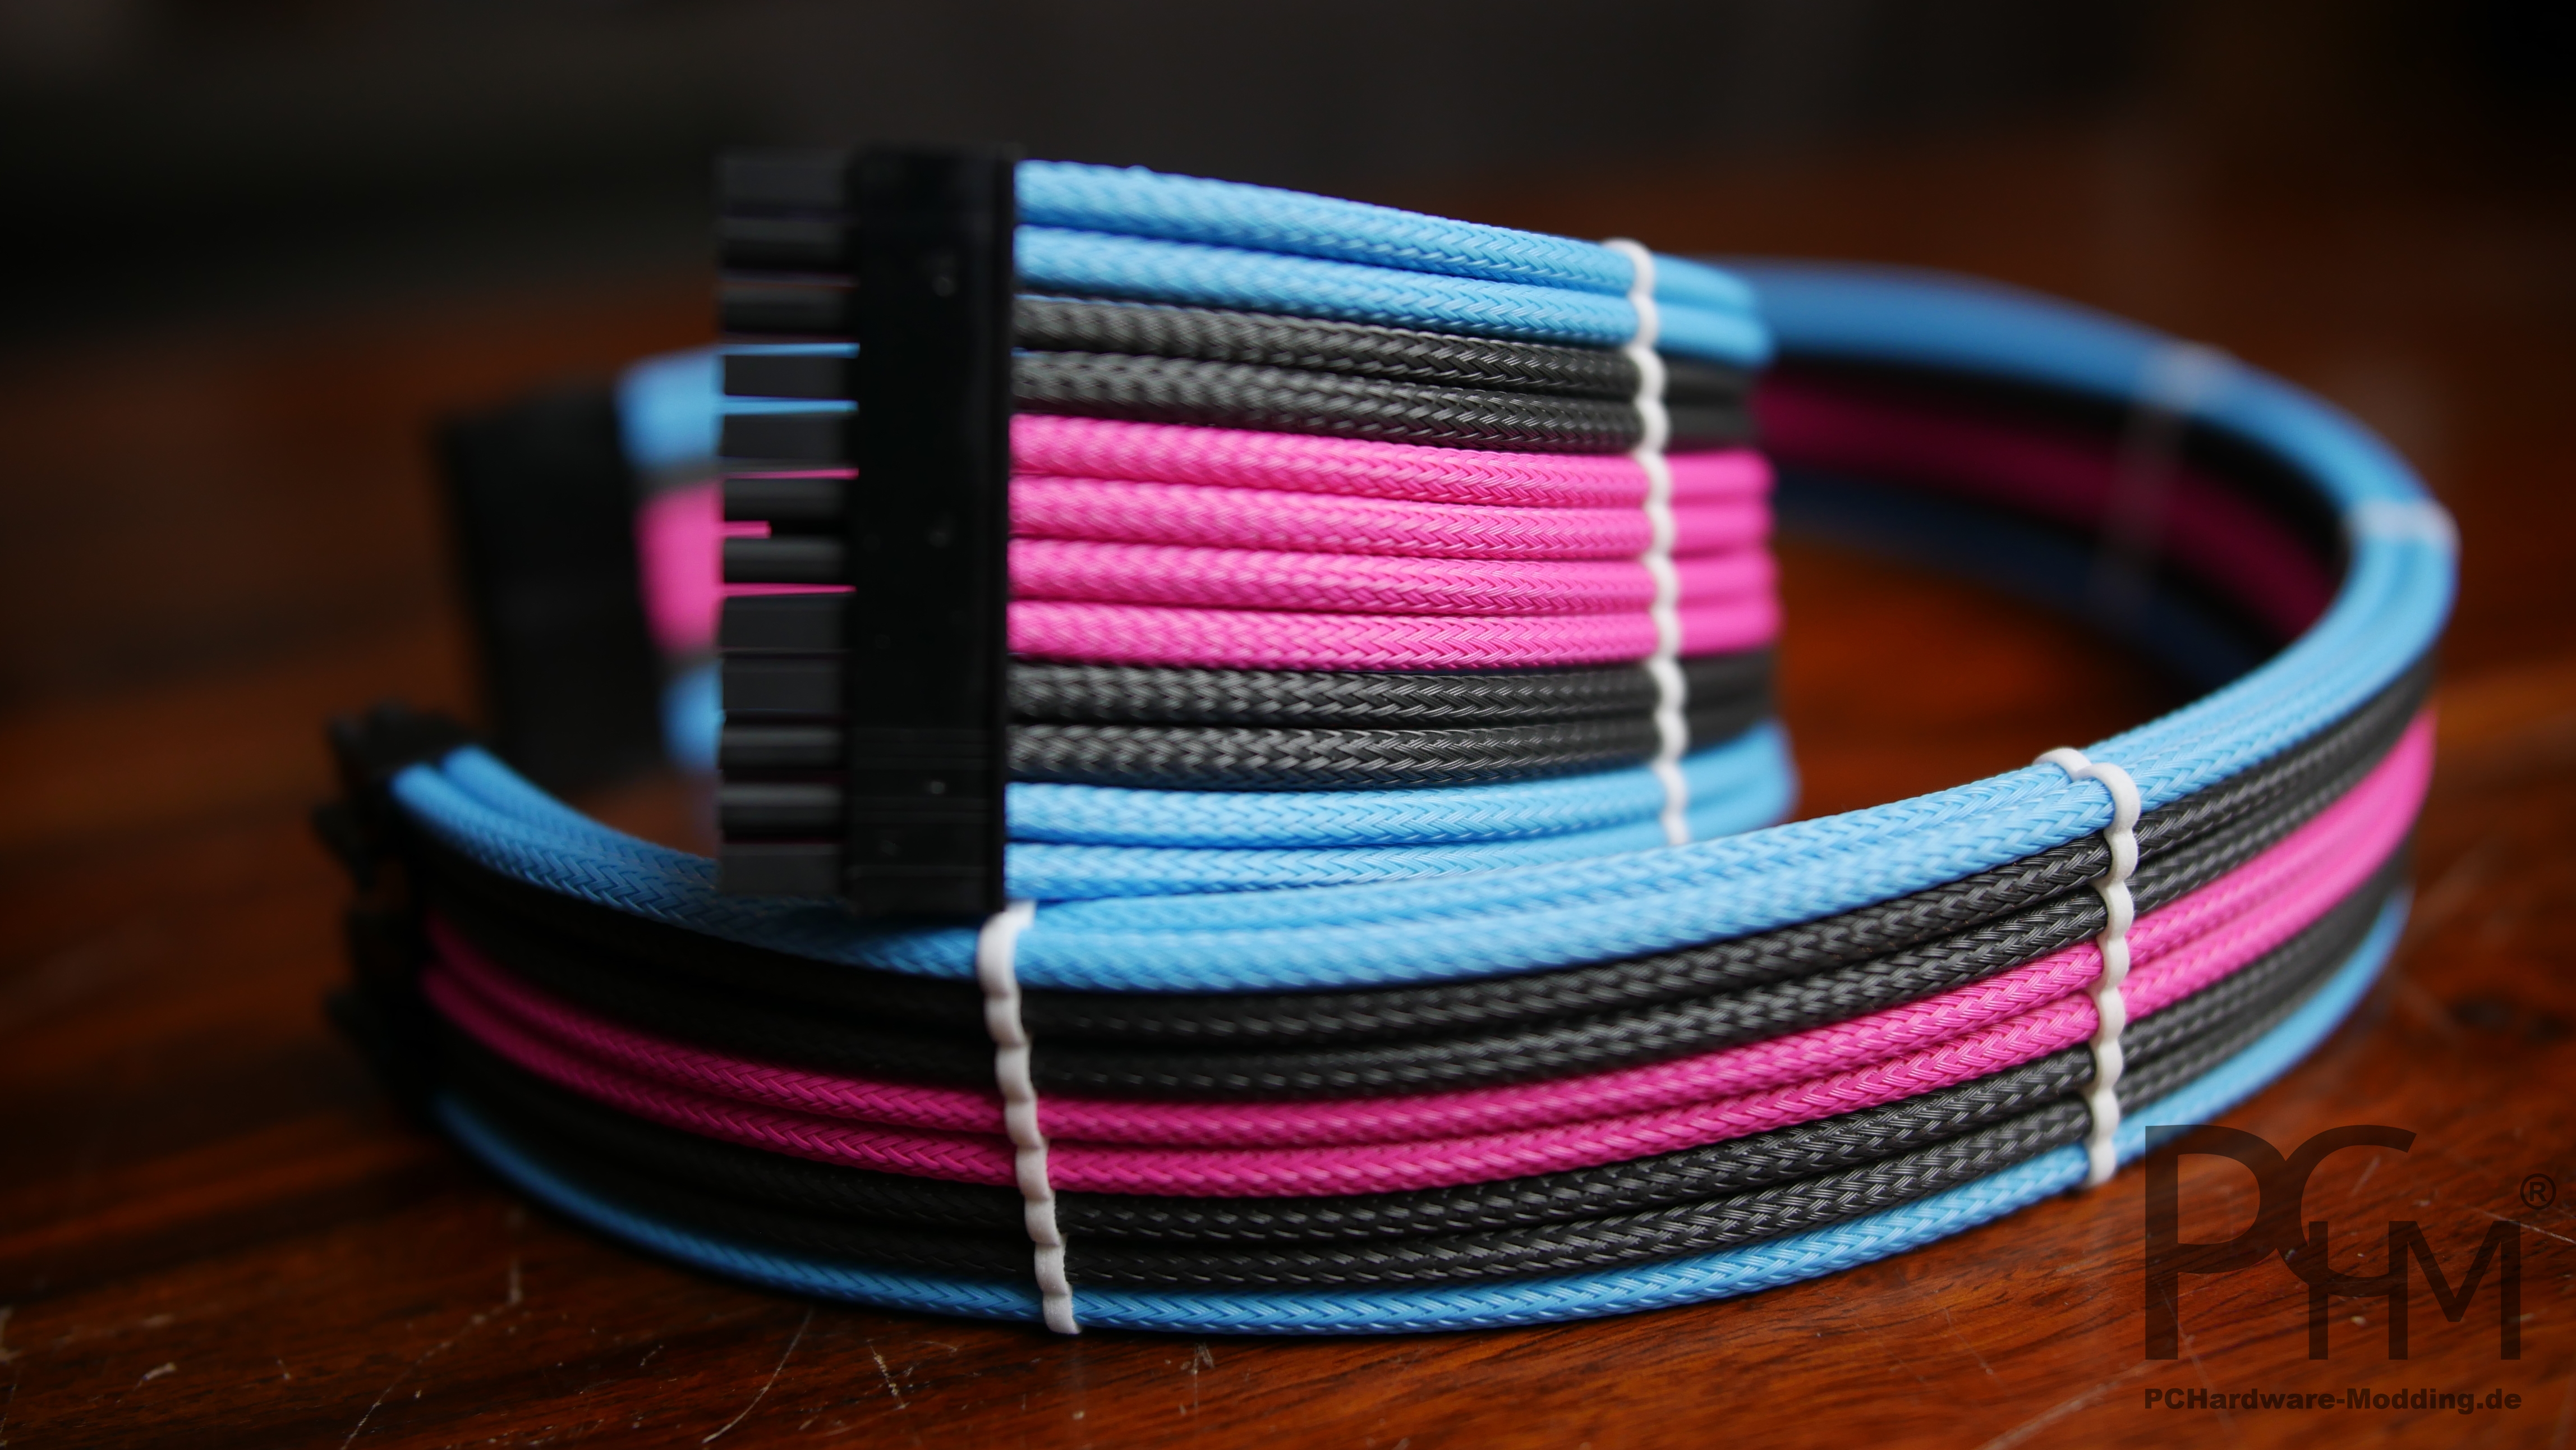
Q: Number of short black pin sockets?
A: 12